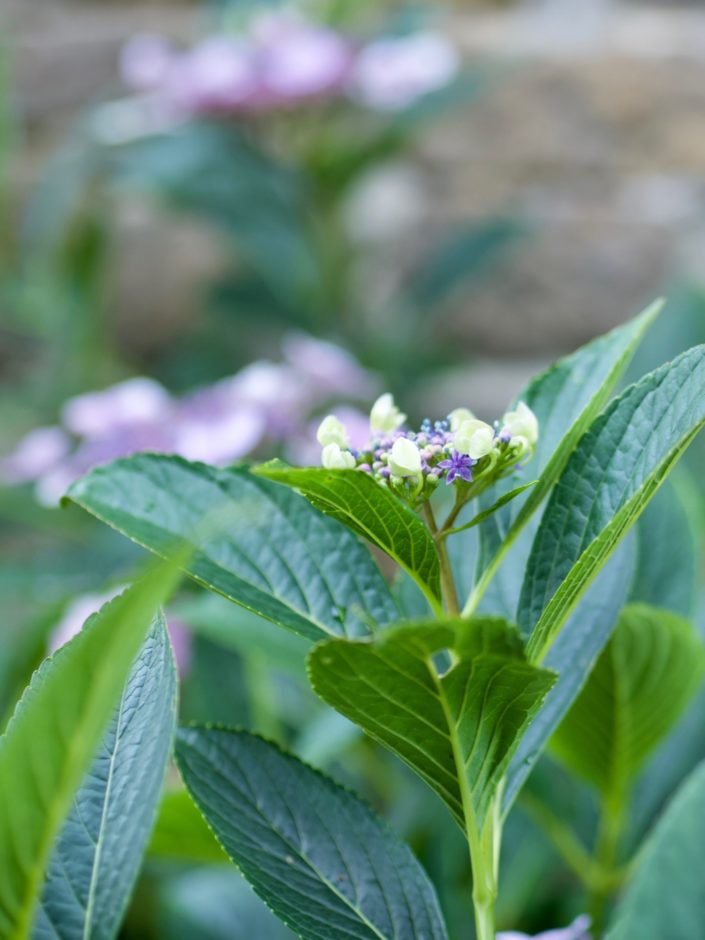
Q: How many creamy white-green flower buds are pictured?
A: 7